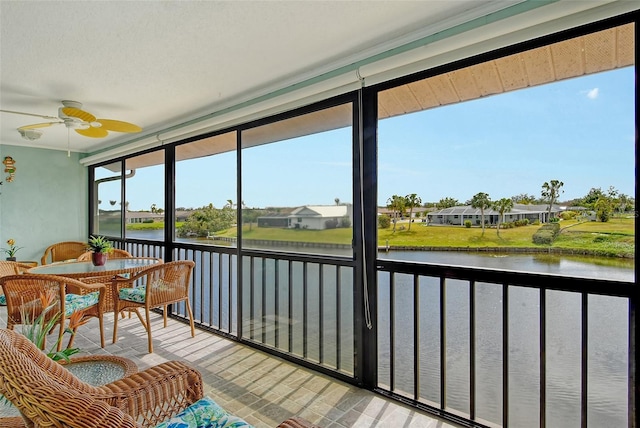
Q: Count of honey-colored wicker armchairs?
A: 6